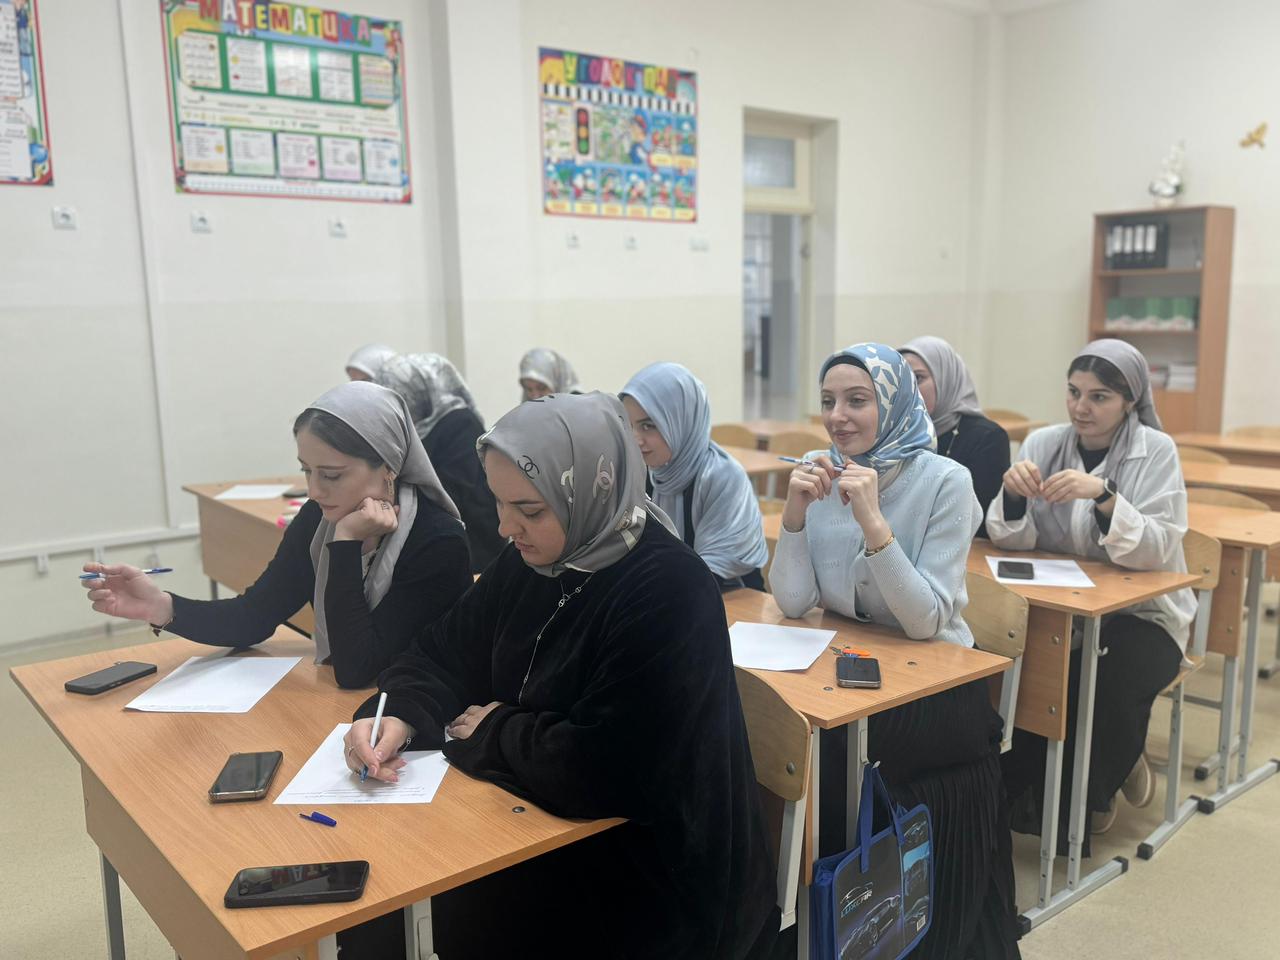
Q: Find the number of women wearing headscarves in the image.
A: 9